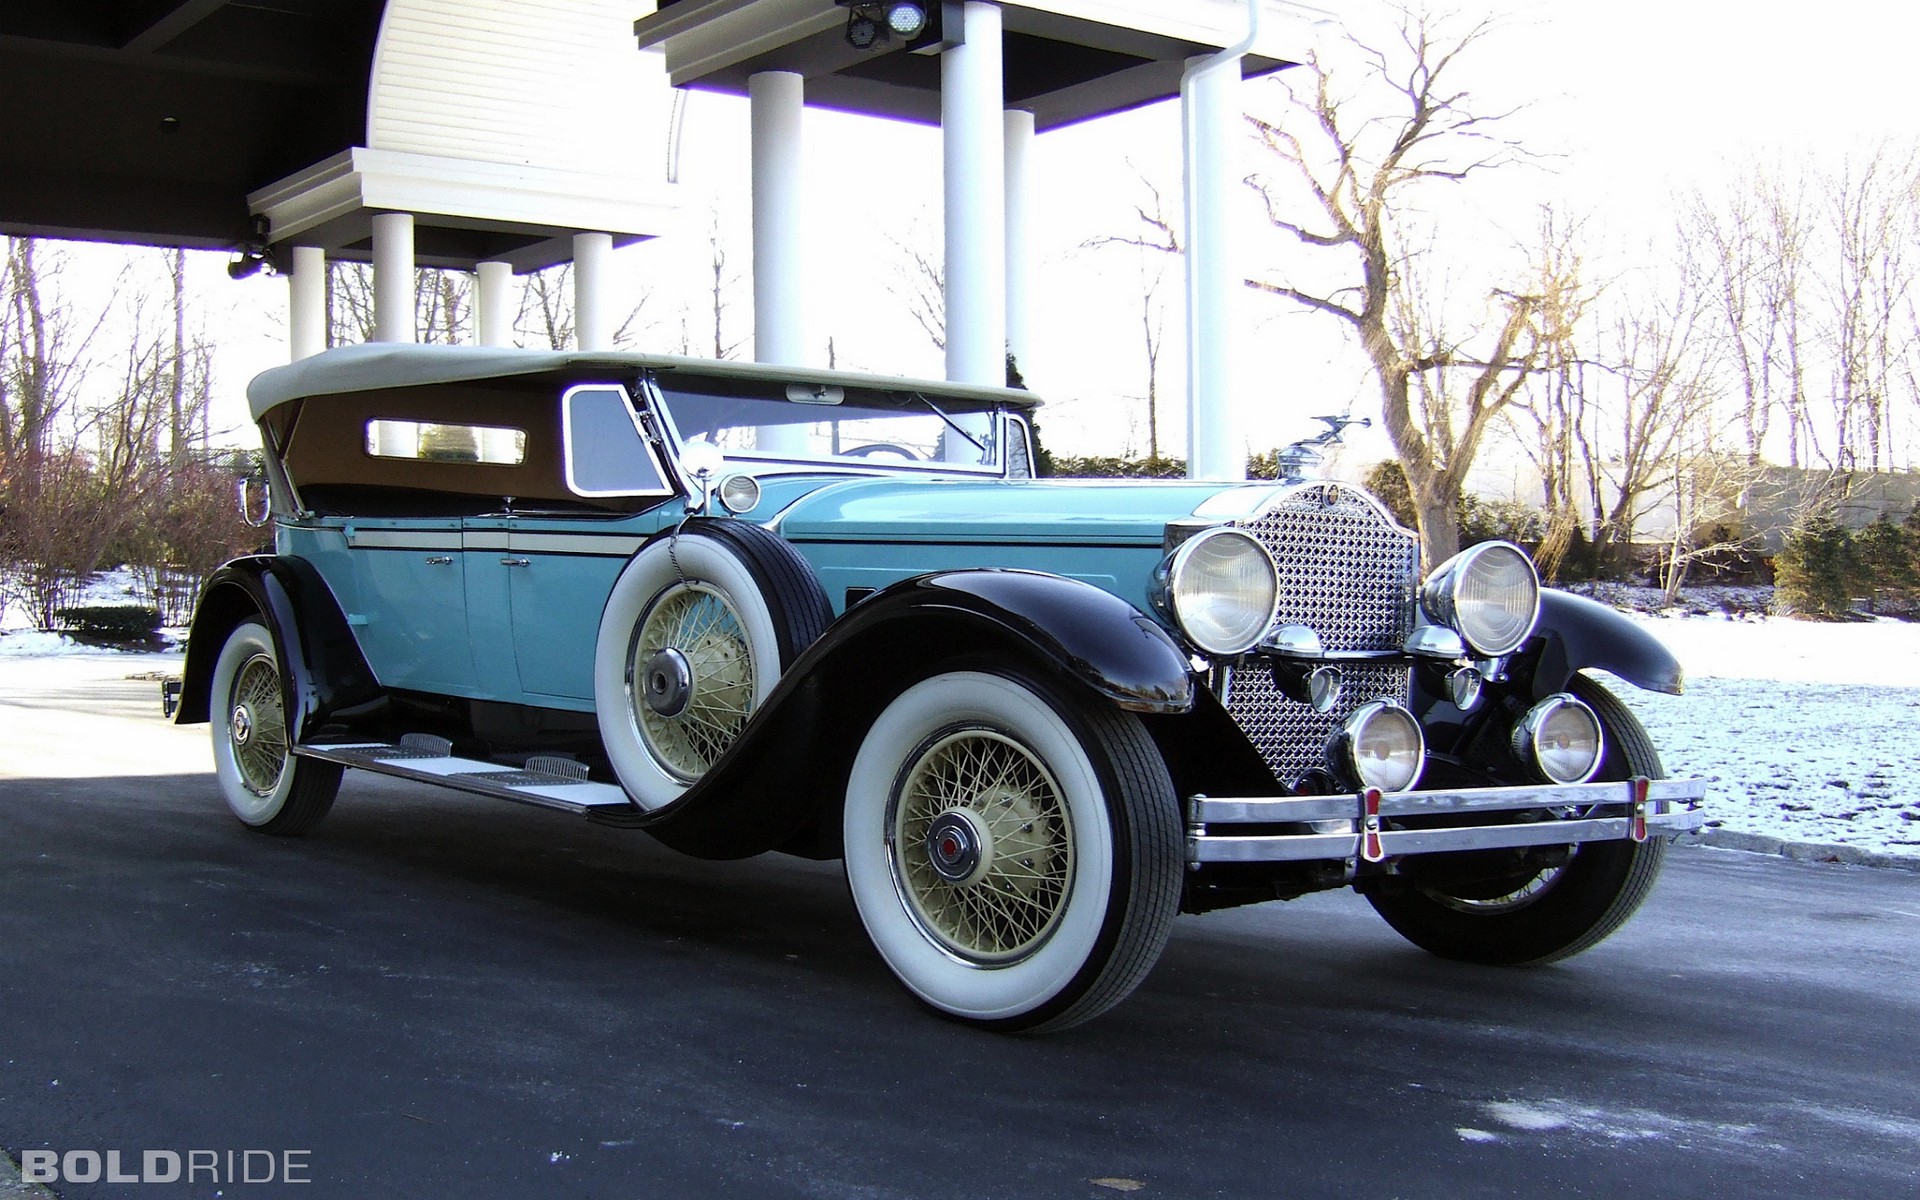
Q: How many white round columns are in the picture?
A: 8